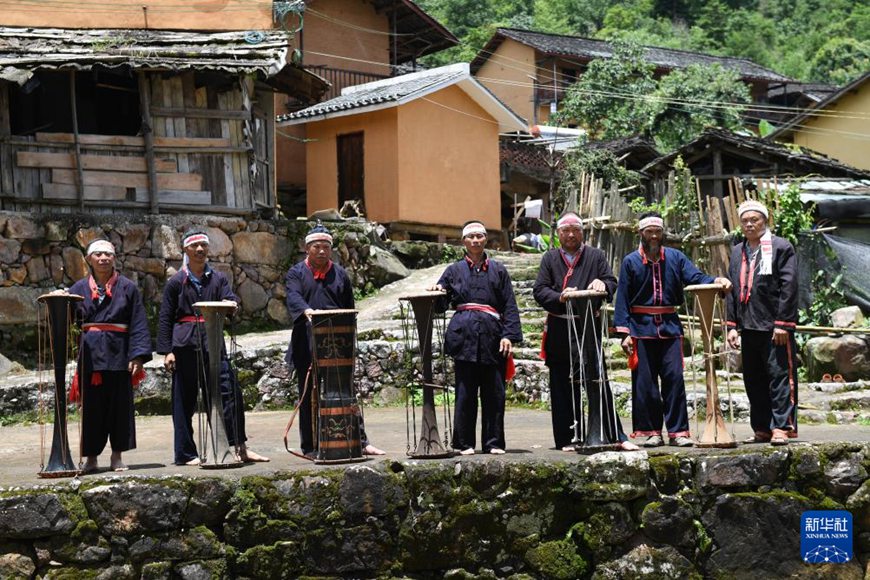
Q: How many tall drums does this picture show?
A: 6